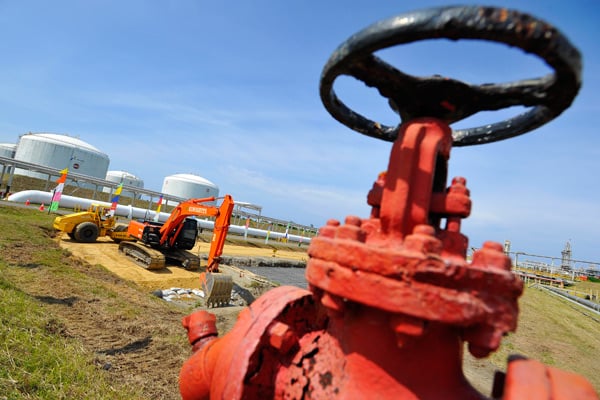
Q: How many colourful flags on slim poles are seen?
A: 7